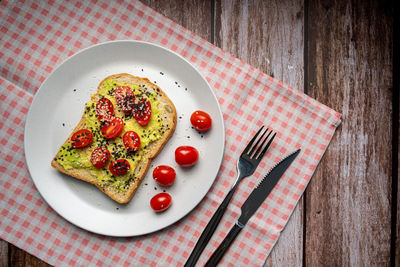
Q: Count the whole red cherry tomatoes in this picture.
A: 4